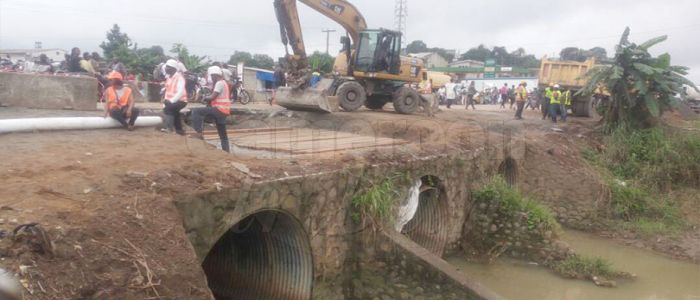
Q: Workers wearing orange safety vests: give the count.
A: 3